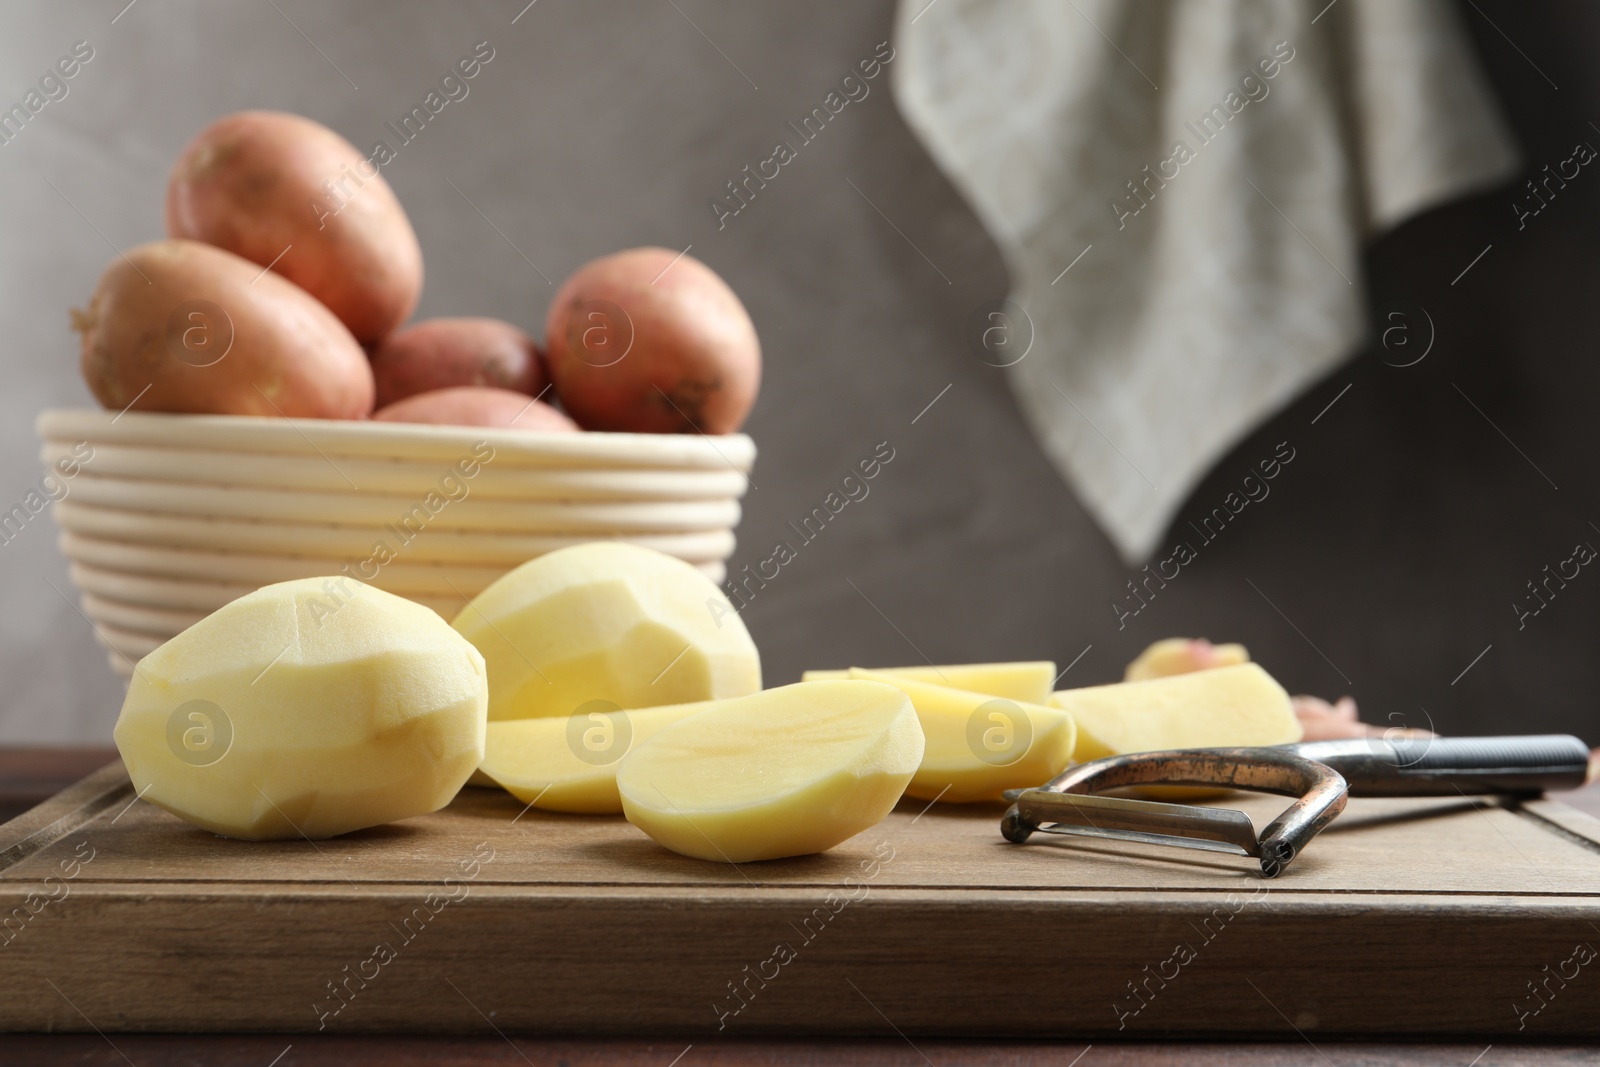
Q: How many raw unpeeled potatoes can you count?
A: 5